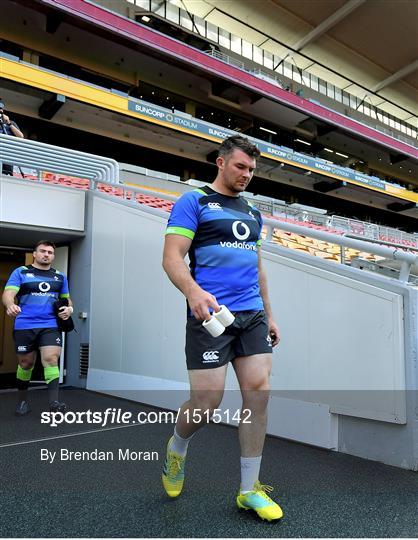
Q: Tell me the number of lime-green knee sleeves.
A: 2